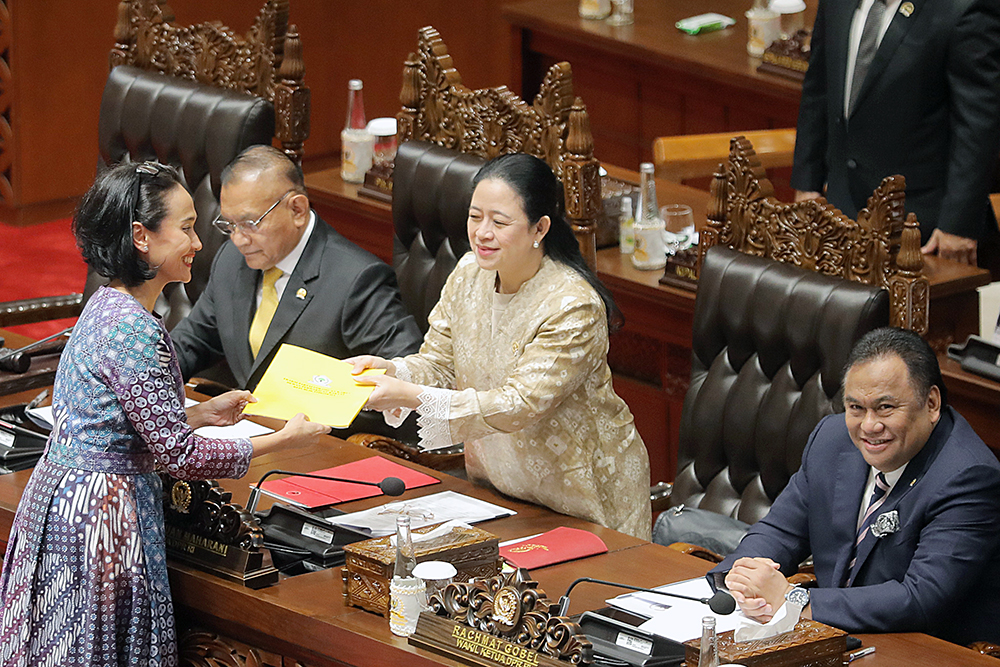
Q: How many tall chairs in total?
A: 3